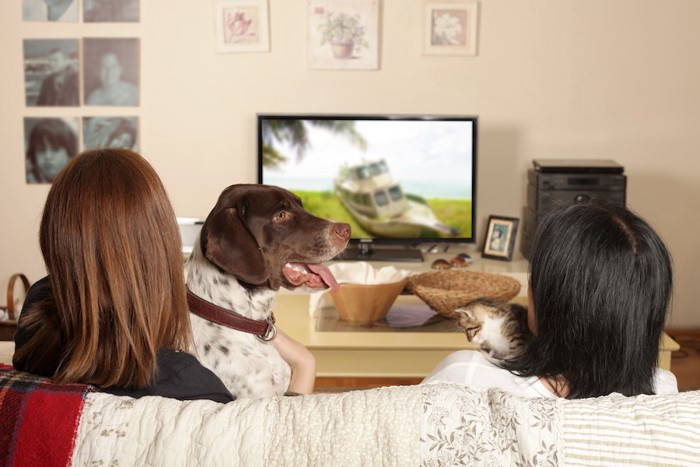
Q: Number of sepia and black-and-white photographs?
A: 6